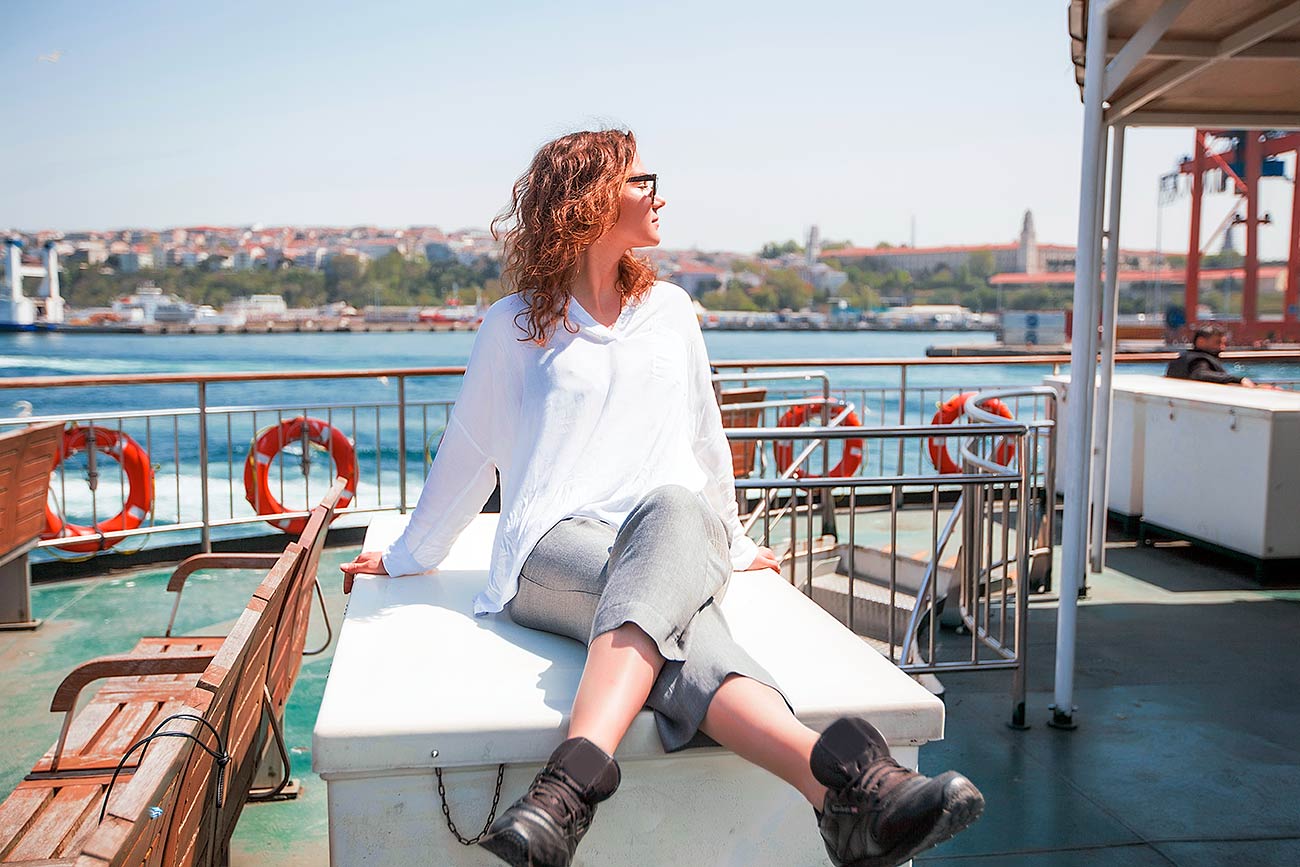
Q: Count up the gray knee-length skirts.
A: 0